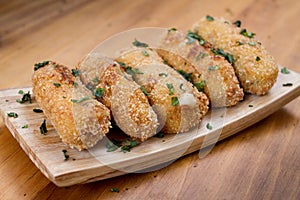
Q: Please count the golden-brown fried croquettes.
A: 5